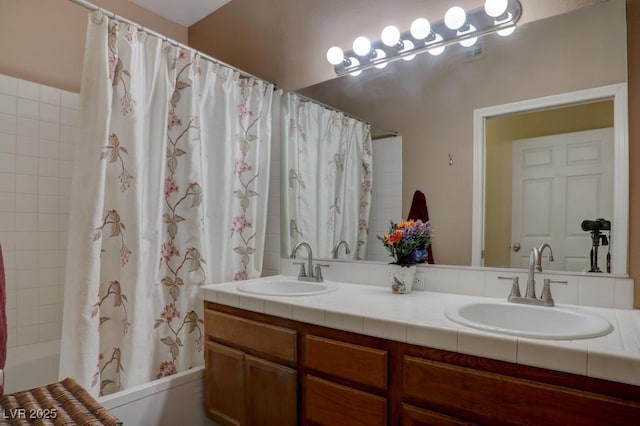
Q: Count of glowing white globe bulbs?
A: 6